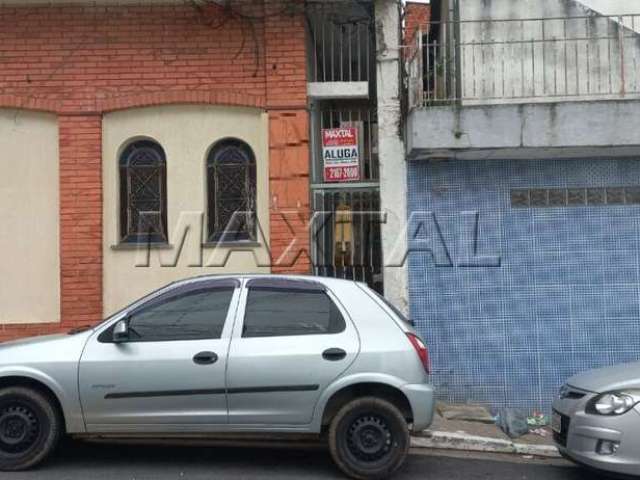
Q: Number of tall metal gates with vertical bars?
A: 1